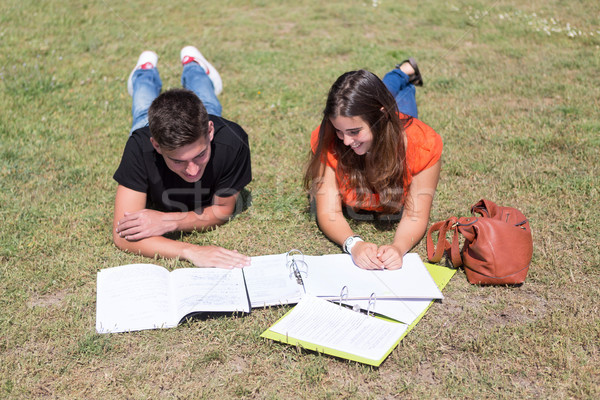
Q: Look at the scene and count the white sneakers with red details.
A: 2